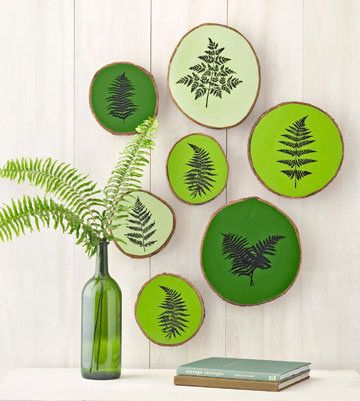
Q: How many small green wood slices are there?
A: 4